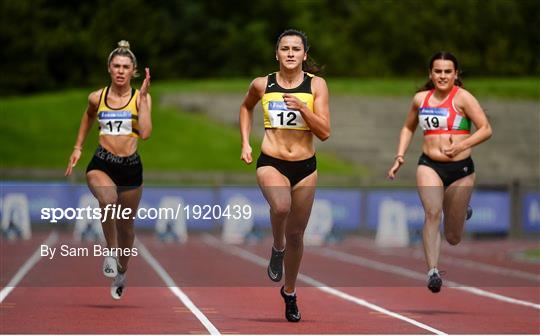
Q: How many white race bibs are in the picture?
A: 3